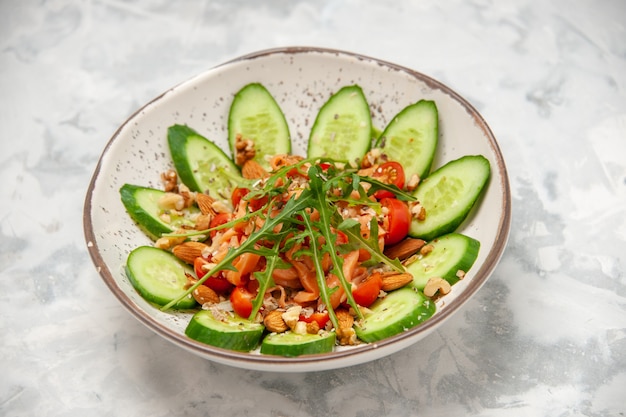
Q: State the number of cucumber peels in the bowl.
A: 11